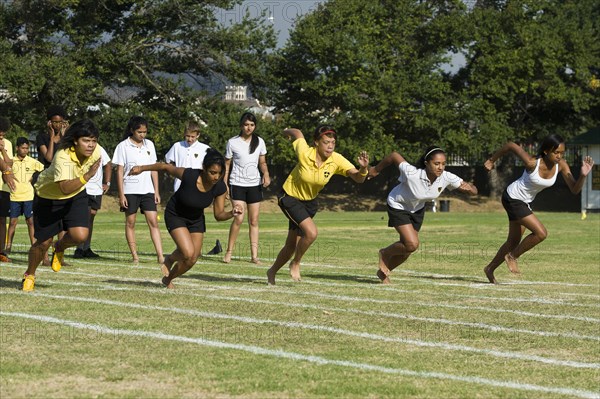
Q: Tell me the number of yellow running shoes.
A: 2